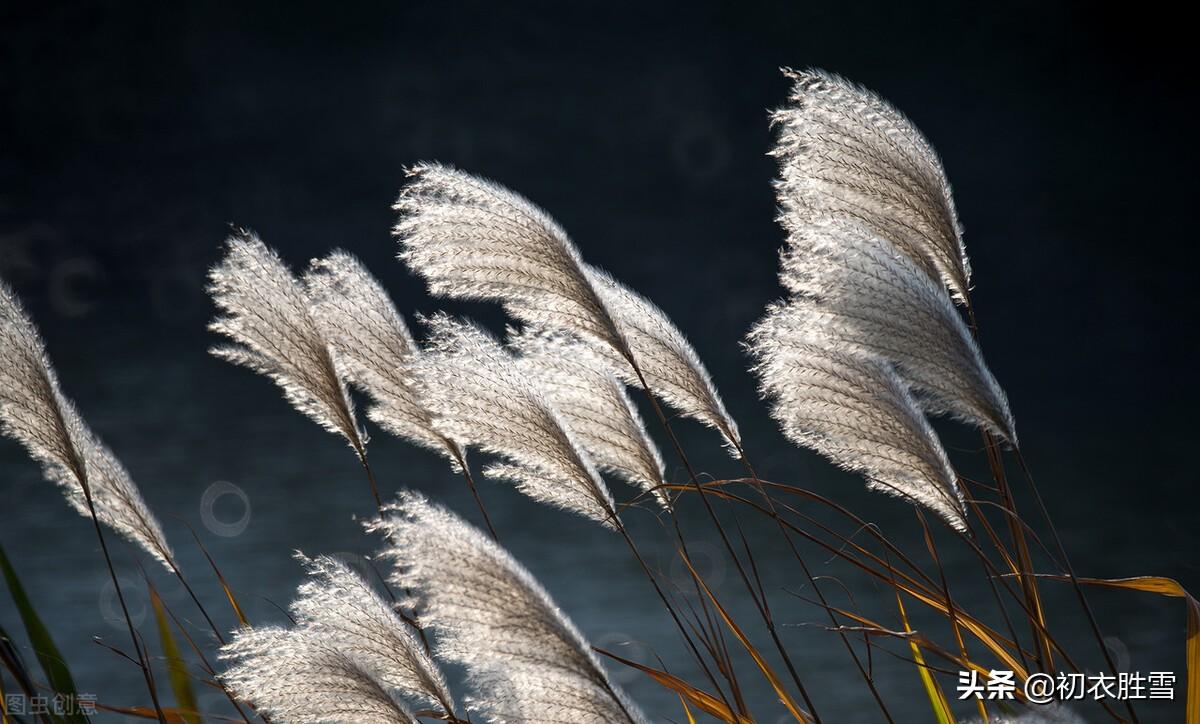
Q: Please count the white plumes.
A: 14